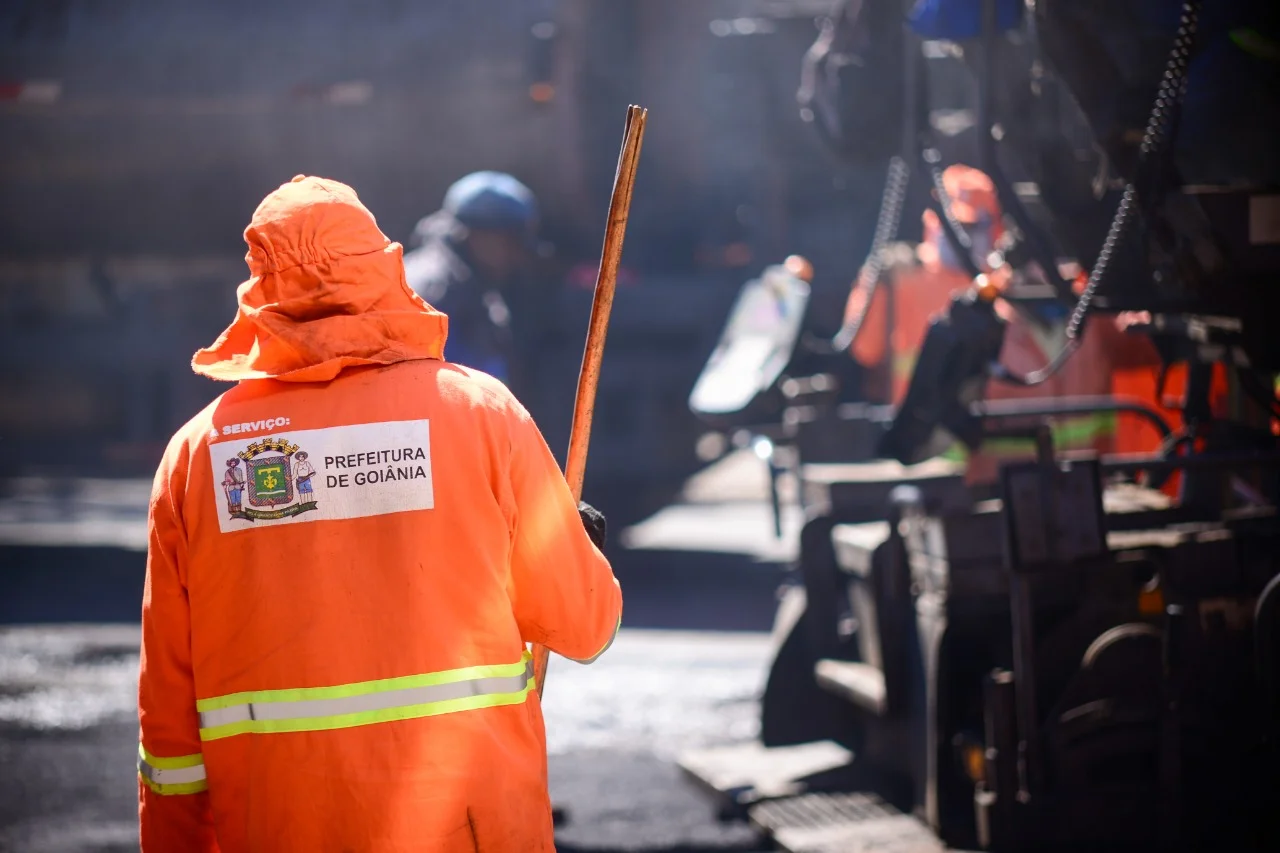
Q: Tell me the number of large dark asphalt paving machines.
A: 1